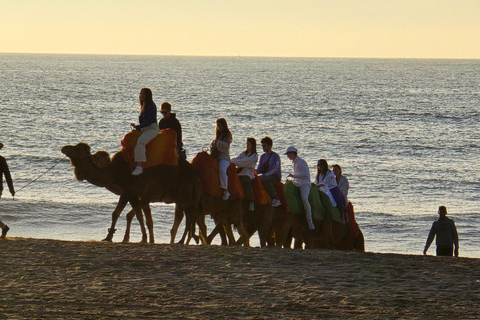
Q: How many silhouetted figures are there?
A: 10